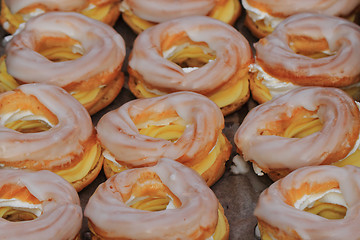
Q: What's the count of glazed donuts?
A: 12